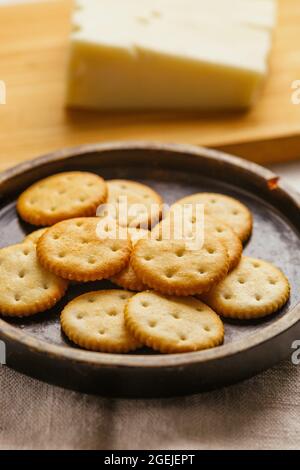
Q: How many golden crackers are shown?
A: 12